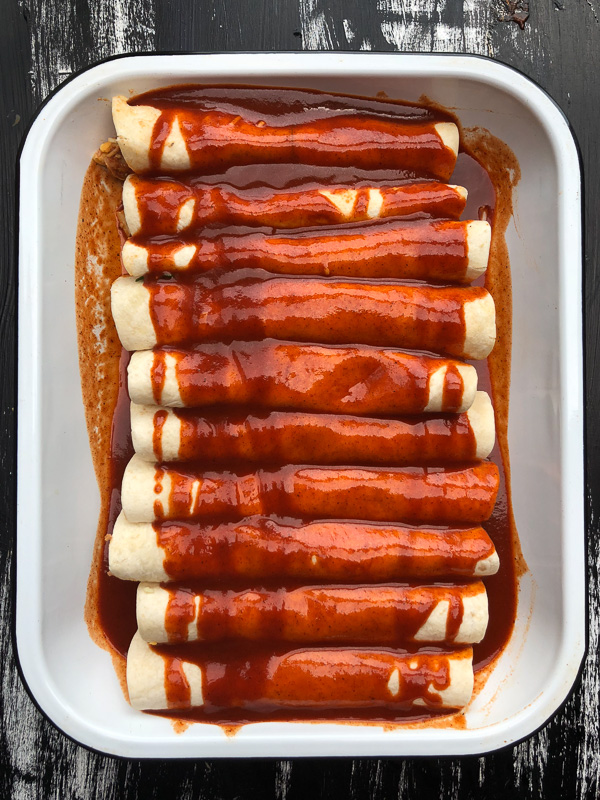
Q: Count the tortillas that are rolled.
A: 10